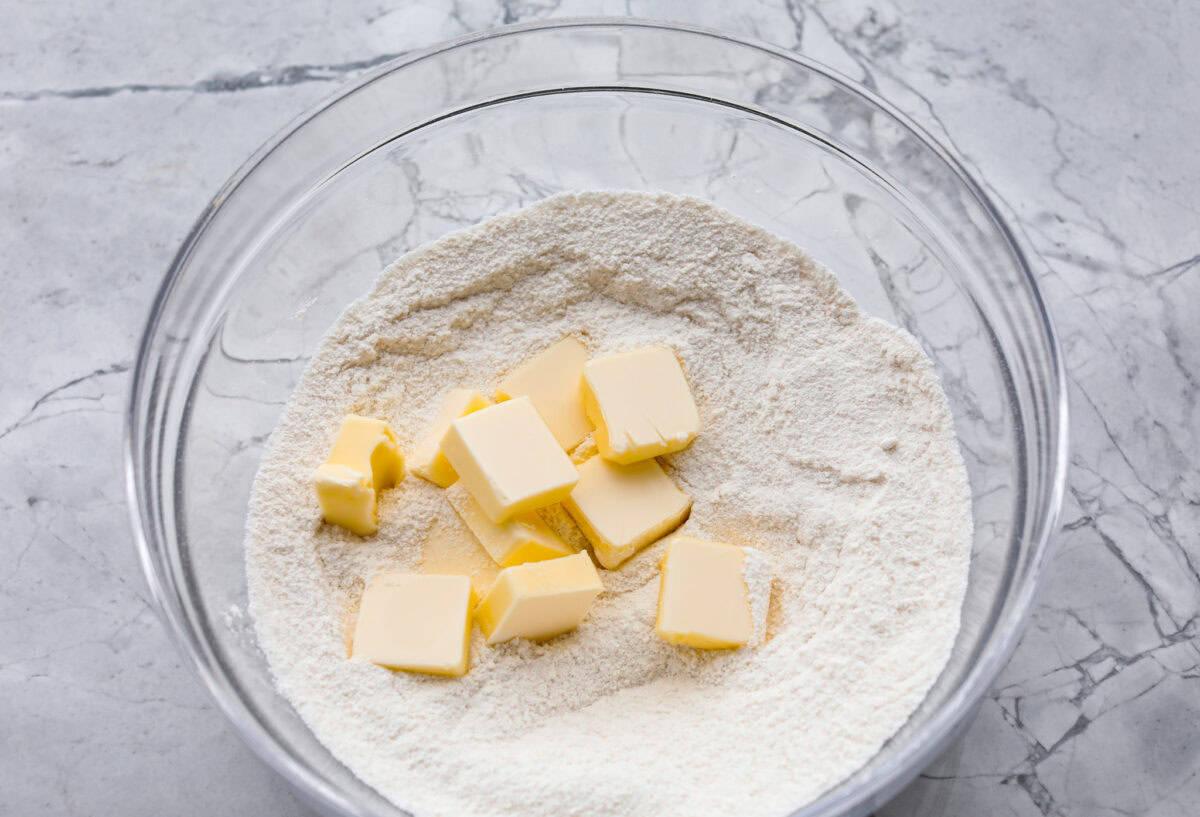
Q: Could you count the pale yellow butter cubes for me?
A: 10